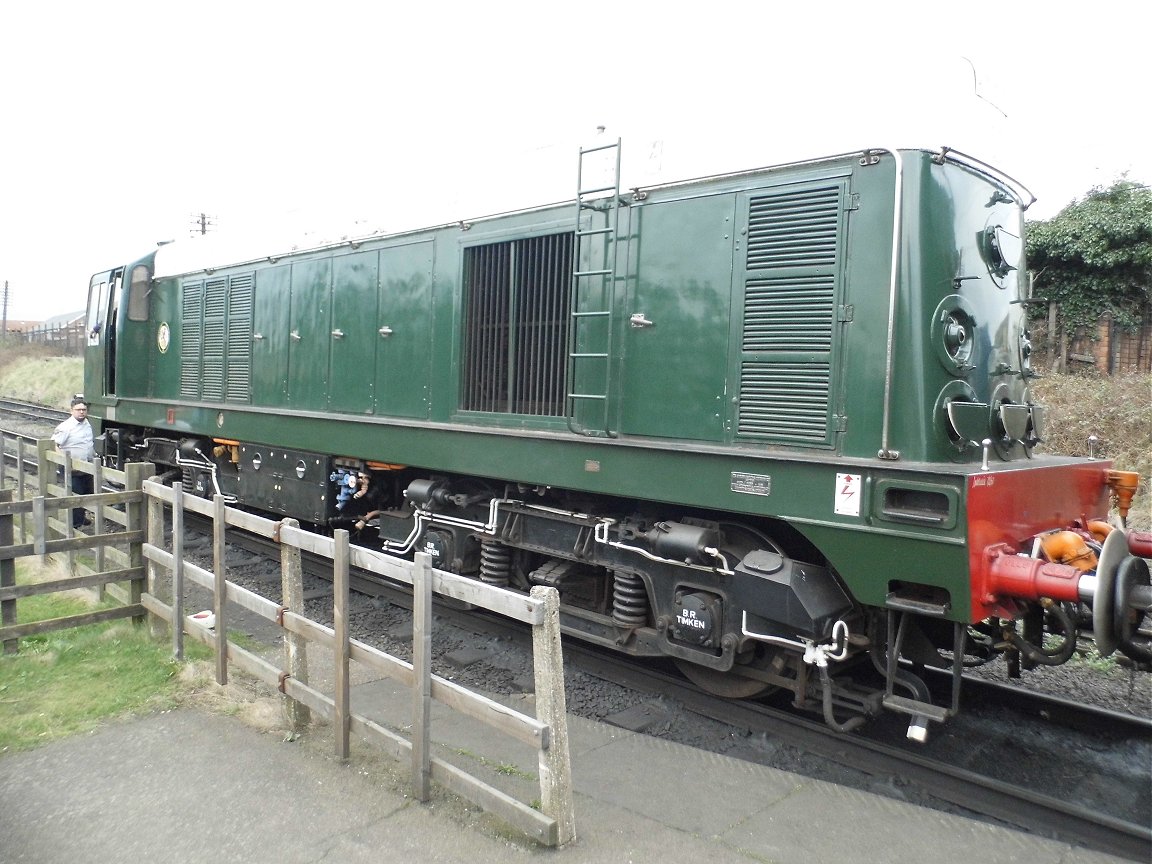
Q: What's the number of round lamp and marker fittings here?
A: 6